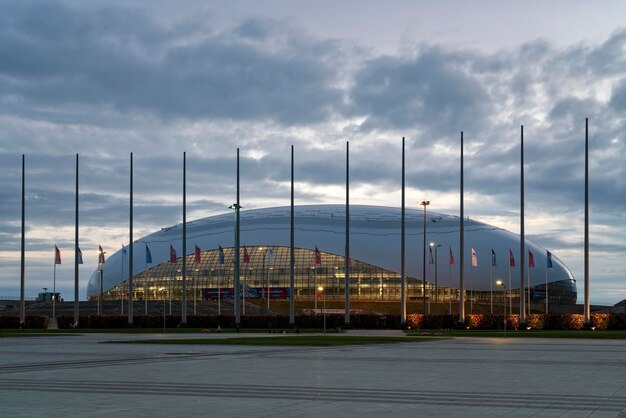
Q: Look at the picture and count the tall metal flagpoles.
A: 11